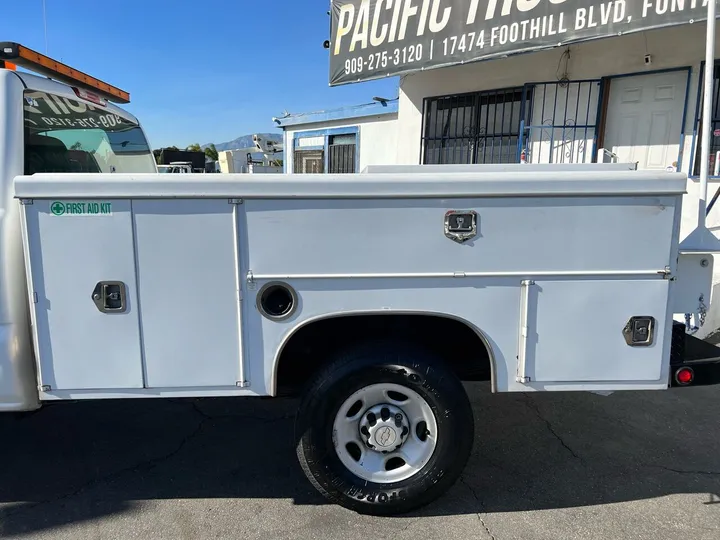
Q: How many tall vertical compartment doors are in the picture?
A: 2